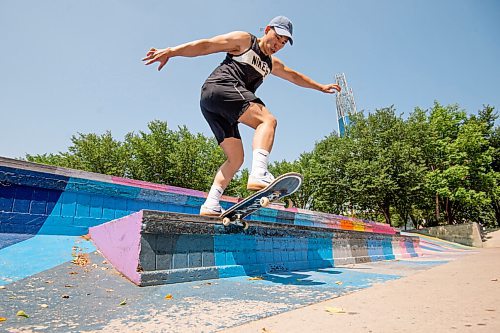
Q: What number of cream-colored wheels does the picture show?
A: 4